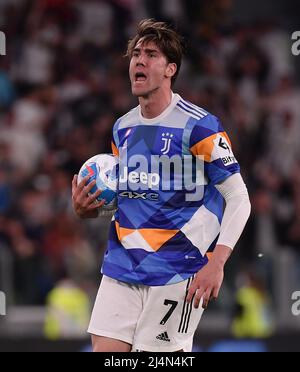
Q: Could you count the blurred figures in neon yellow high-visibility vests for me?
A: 2